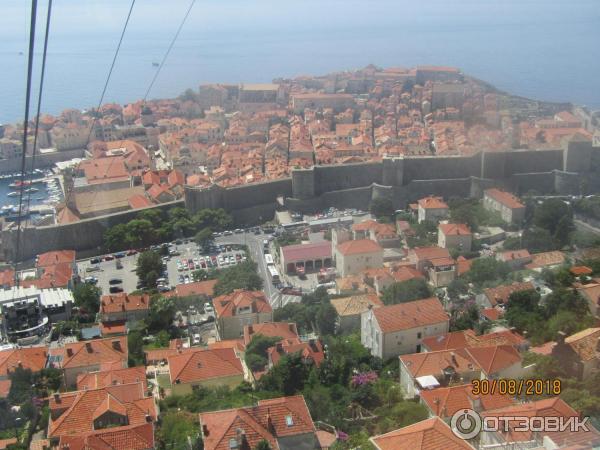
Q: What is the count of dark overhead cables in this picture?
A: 4